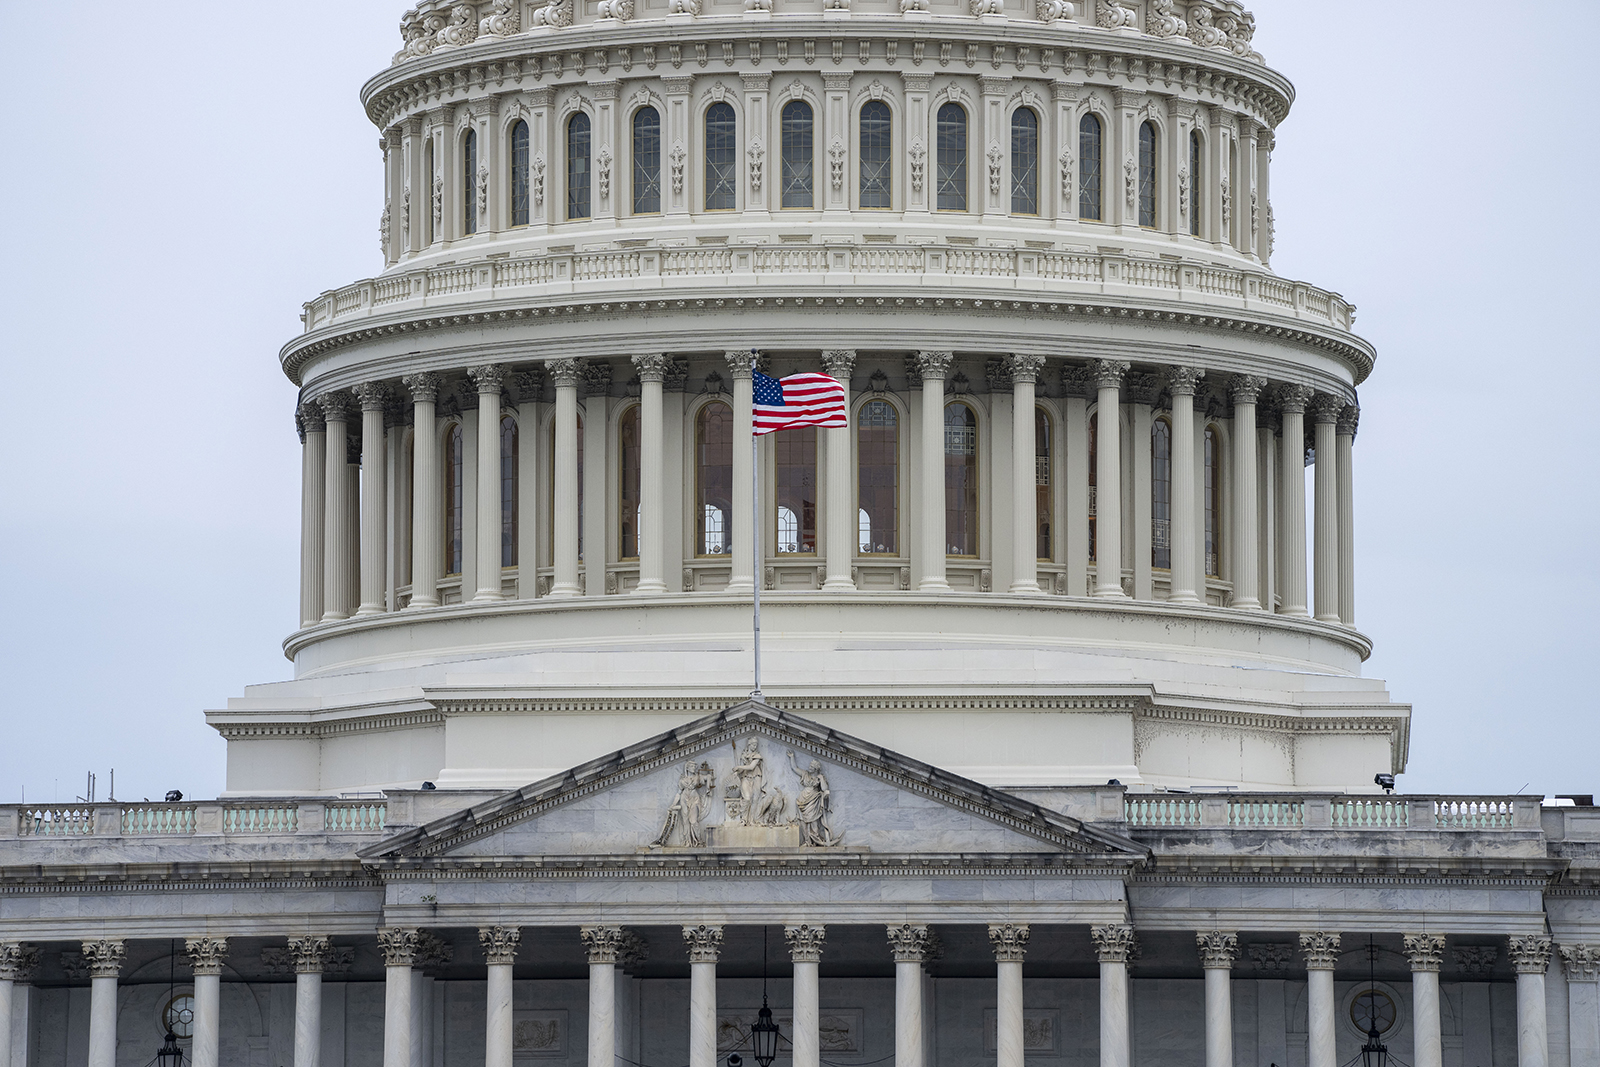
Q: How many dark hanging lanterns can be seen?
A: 3